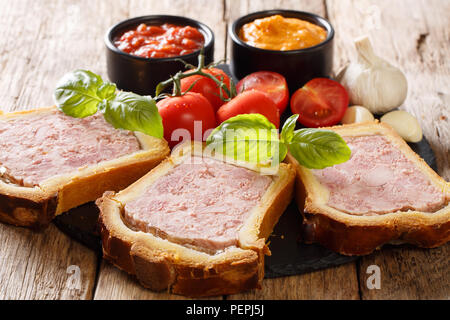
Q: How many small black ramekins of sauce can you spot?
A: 2